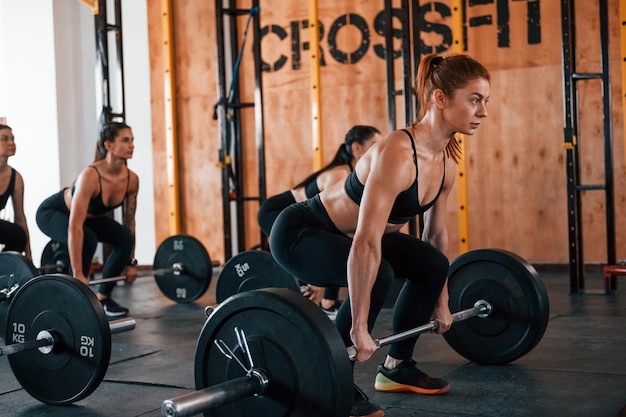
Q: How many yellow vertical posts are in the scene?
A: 4